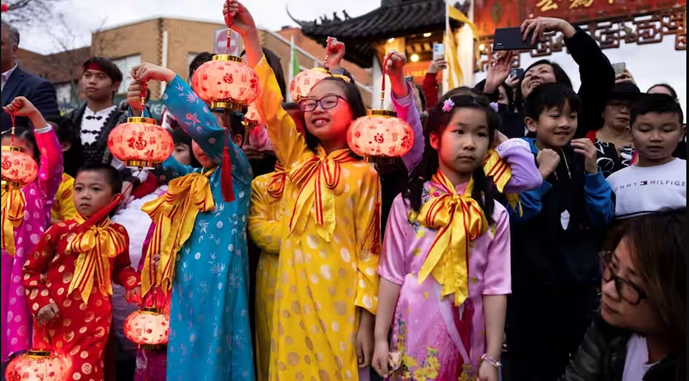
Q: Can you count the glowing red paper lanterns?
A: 8